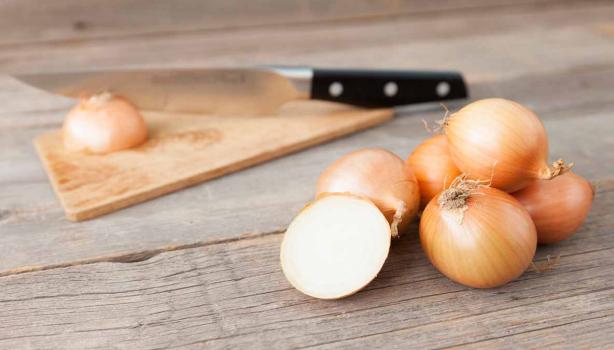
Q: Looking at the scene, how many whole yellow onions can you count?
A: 5